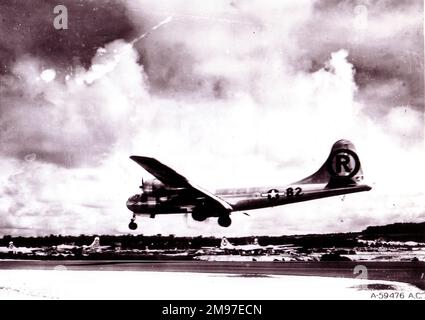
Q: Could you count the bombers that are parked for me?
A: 4